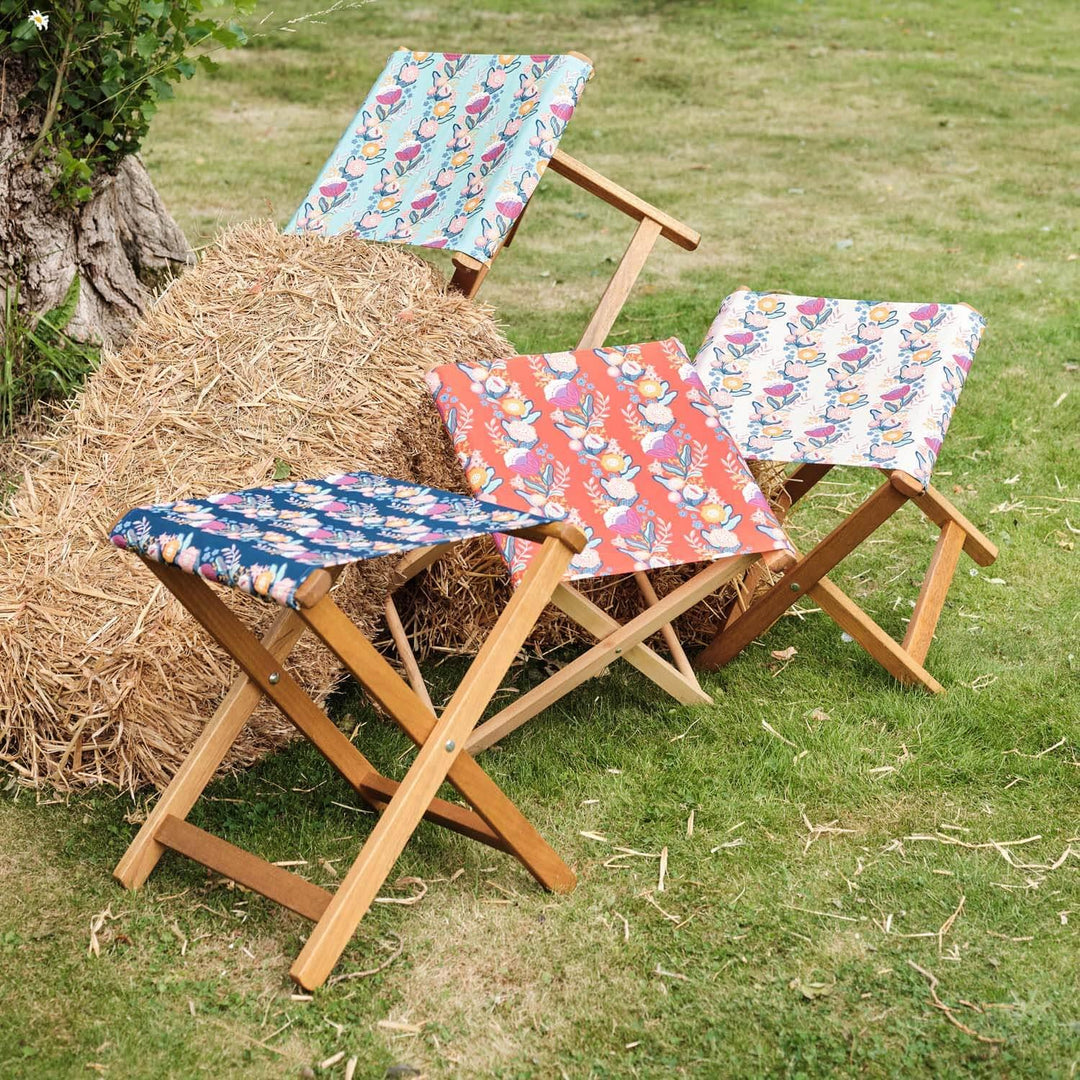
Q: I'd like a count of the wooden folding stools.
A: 4